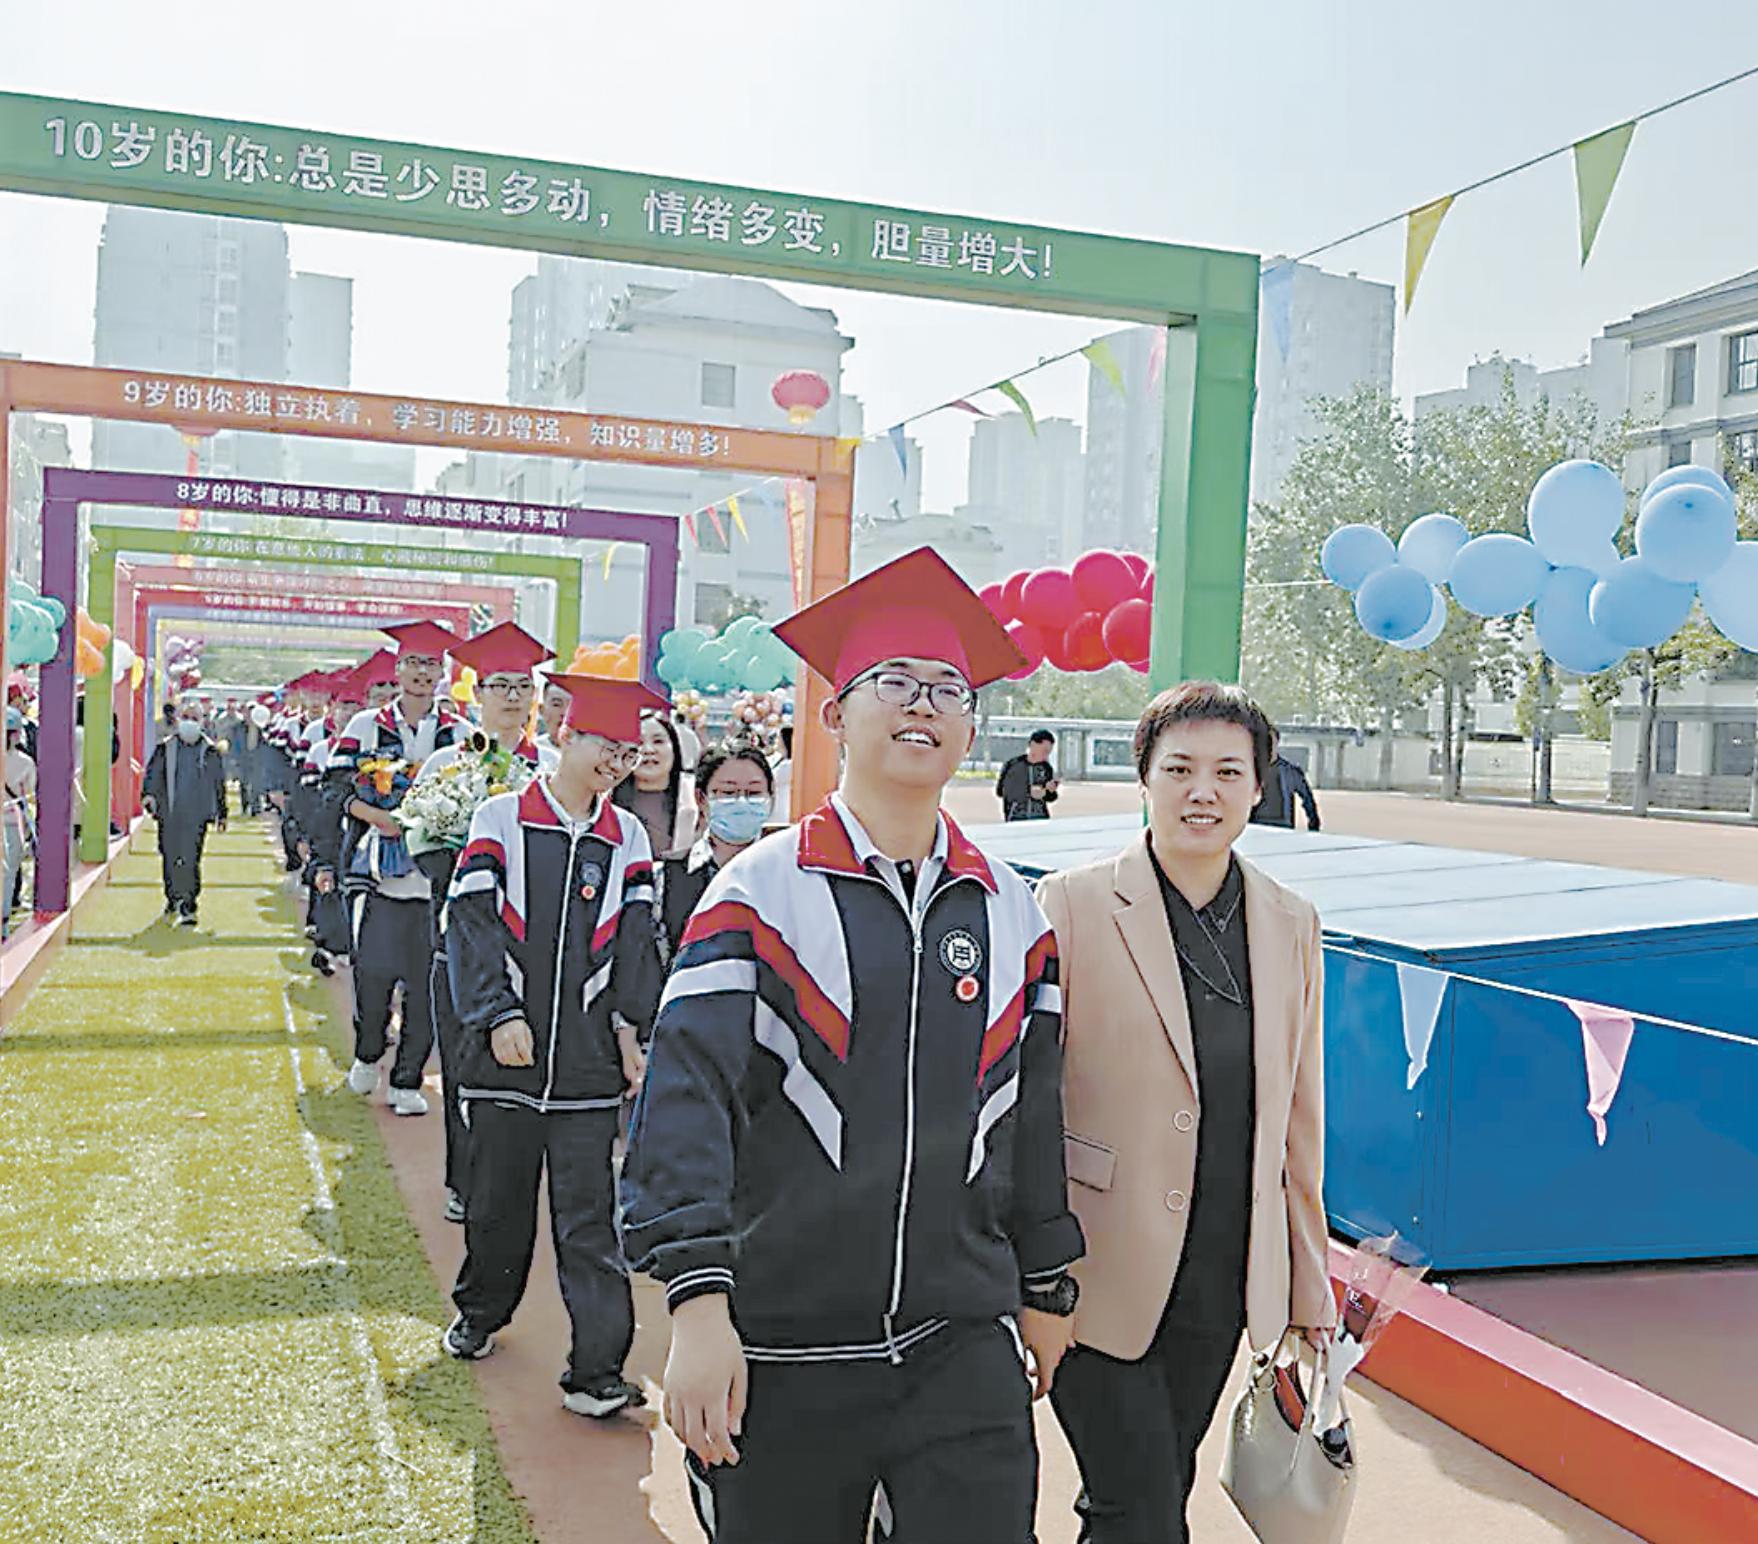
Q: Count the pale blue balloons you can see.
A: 11